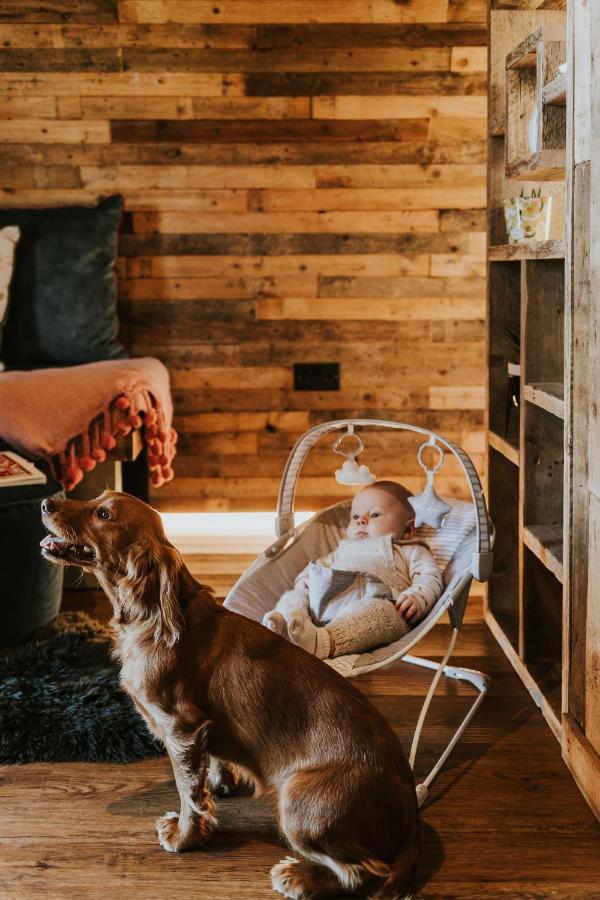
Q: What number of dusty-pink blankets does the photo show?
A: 1